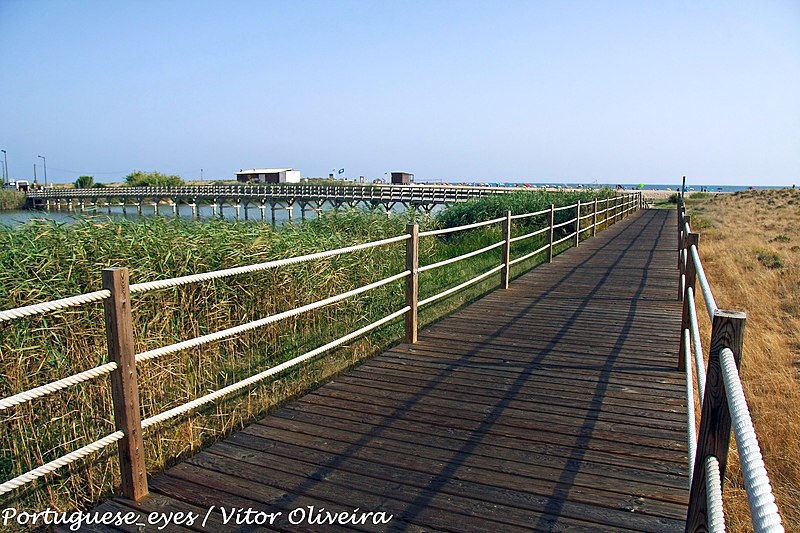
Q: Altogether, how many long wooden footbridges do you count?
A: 2